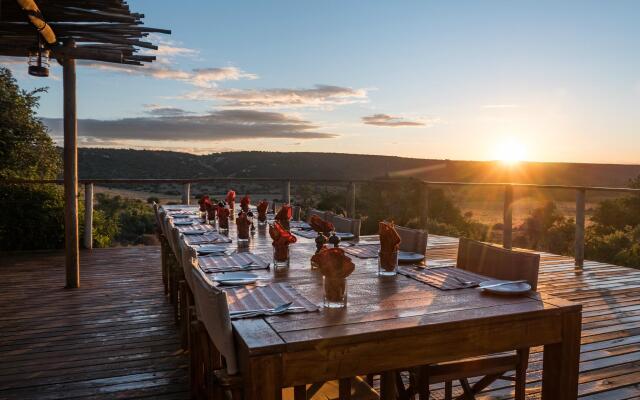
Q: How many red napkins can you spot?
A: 12